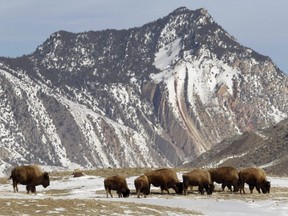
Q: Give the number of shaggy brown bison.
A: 7